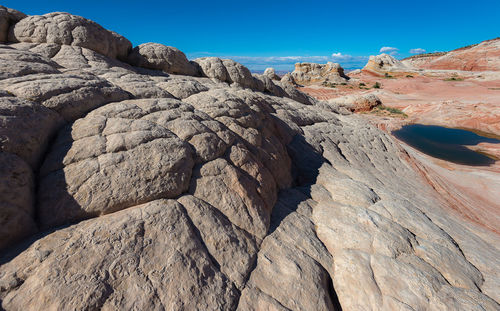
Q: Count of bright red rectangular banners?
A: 0